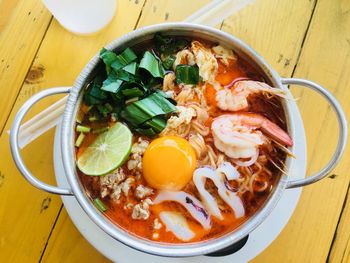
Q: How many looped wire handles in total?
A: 2